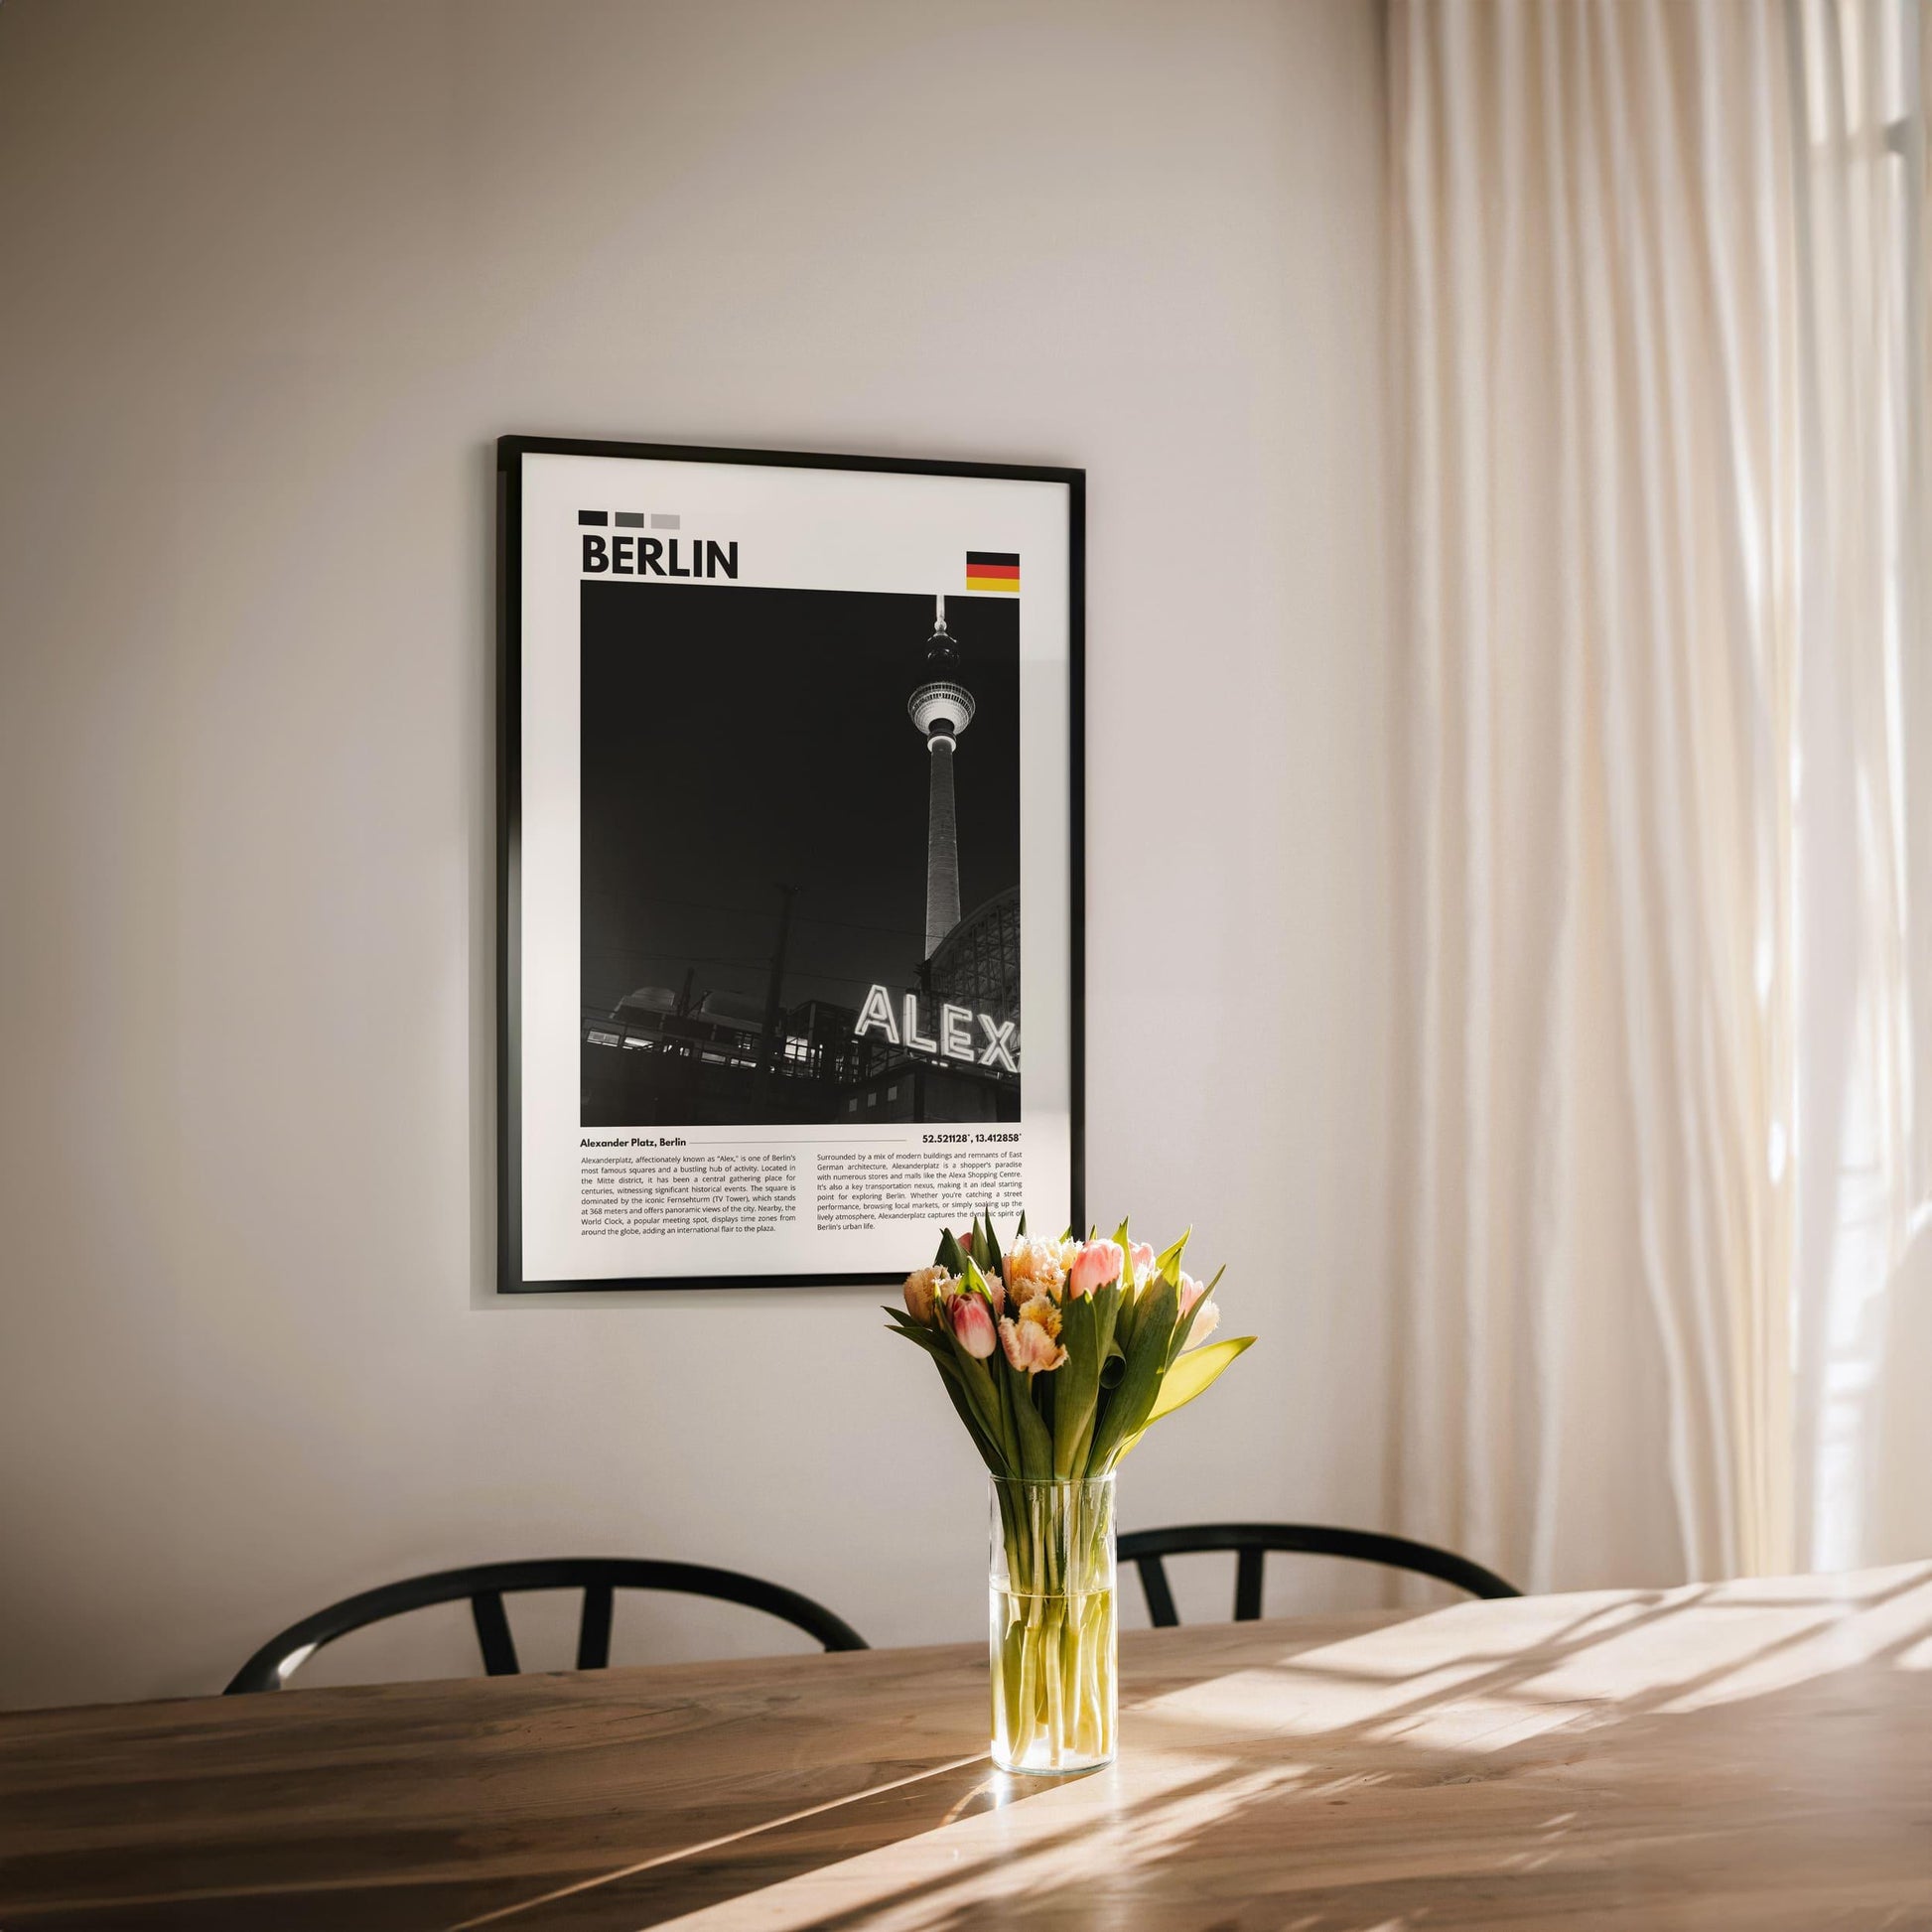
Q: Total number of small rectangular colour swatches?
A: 3